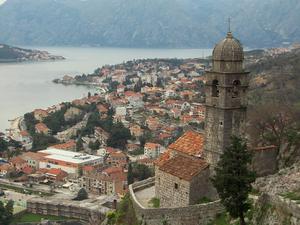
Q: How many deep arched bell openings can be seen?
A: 2